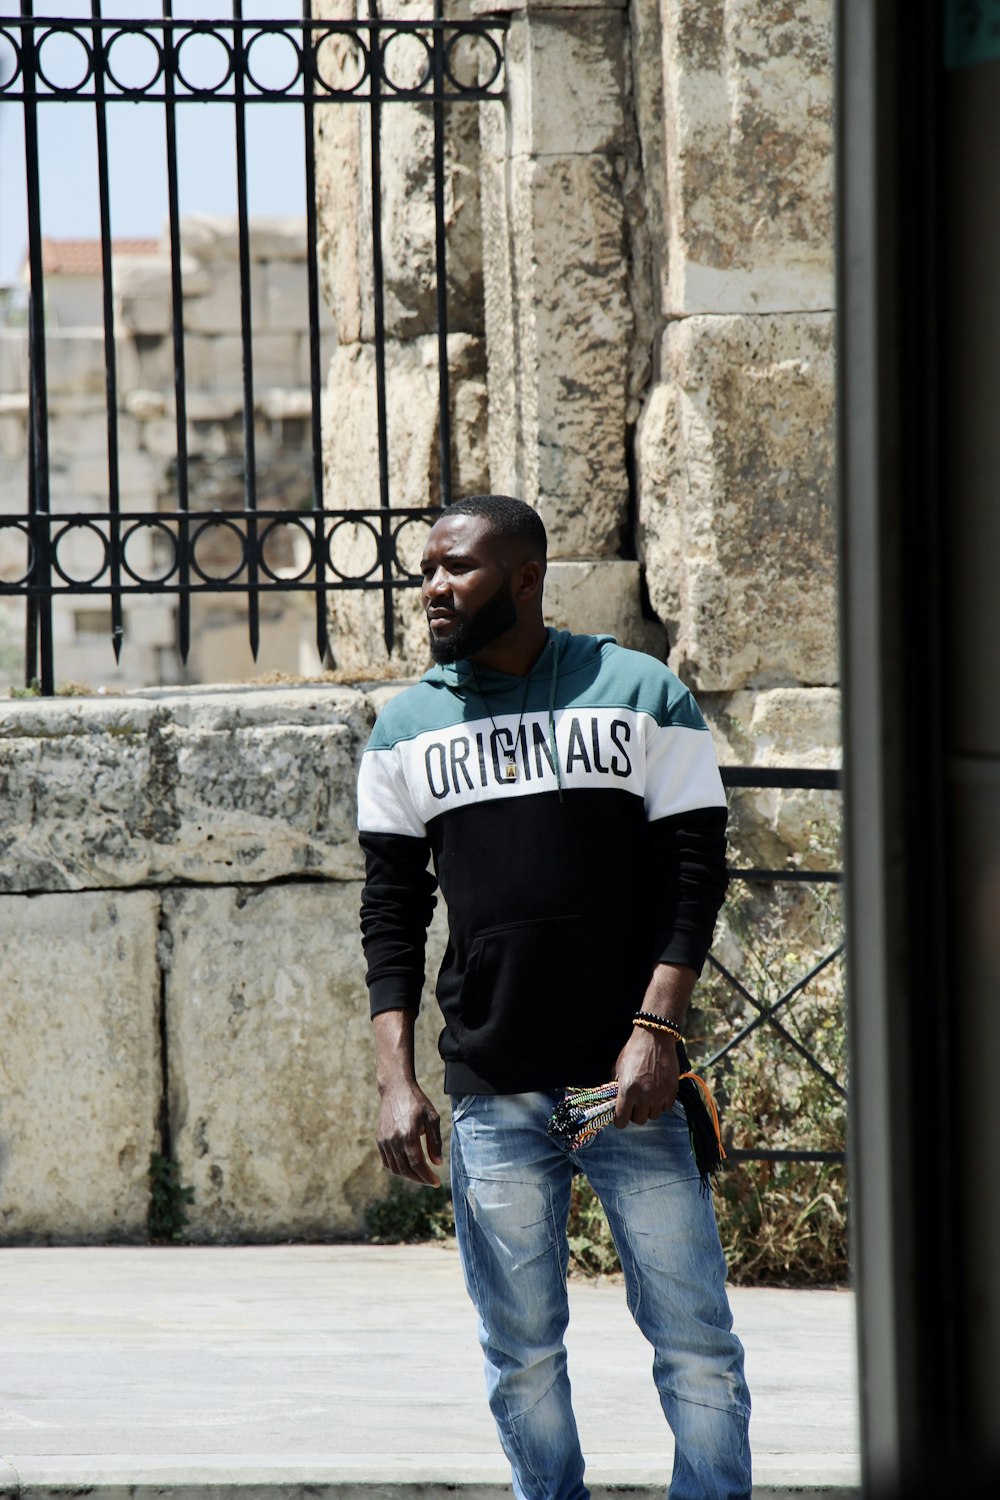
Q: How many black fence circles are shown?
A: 15